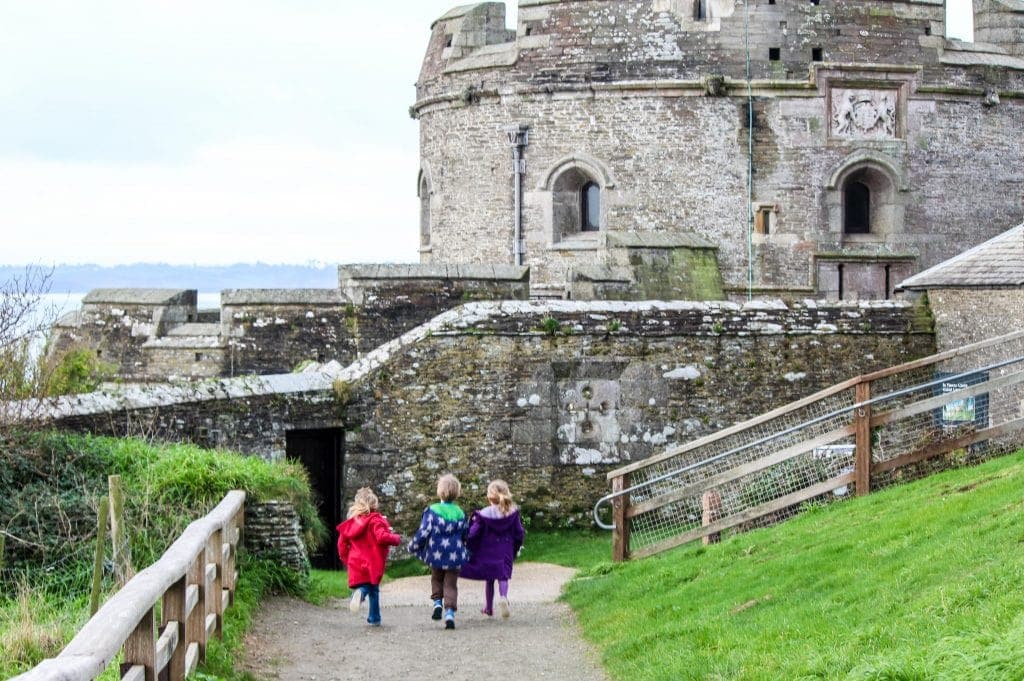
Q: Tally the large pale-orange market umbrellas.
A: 0